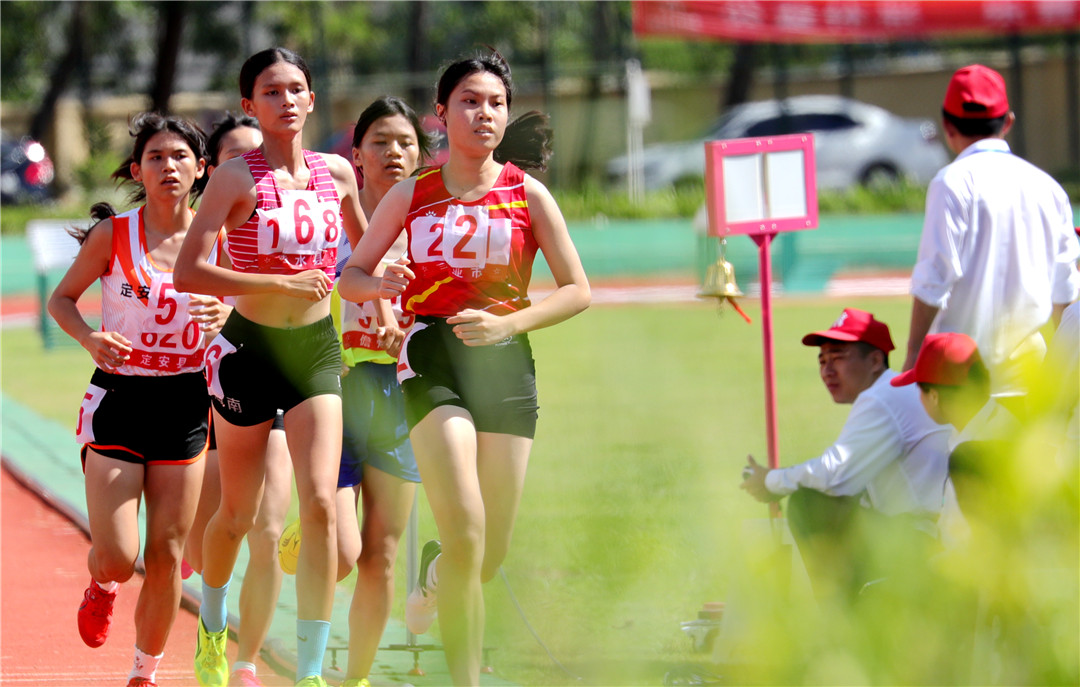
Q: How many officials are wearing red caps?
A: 3